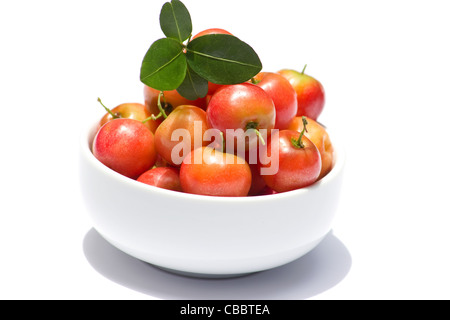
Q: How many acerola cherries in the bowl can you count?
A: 13